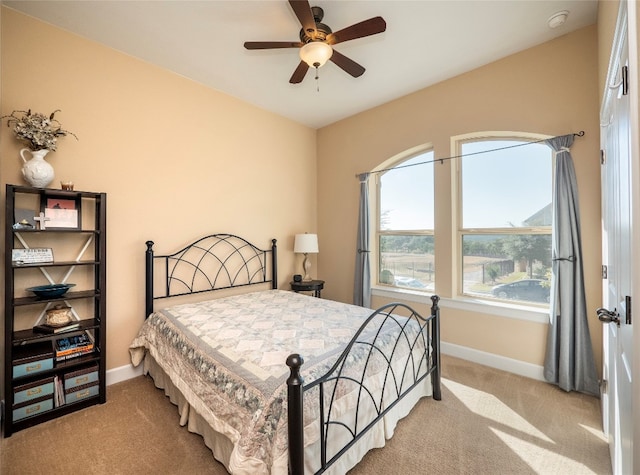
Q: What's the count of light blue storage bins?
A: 5